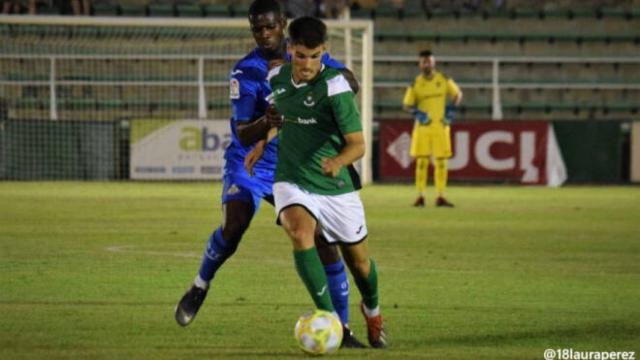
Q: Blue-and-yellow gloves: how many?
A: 2